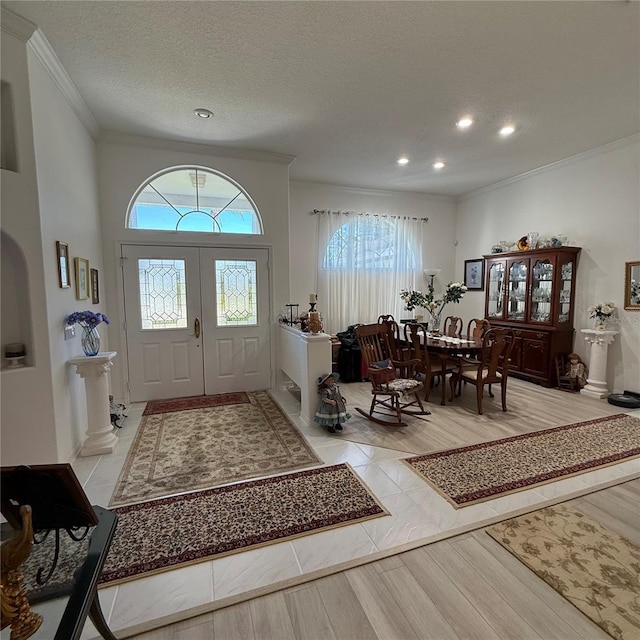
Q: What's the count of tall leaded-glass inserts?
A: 2